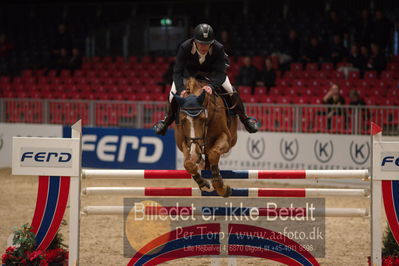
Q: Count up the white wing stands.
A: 2